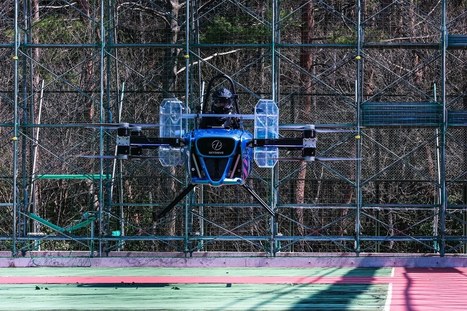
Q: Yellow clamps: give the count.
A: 5